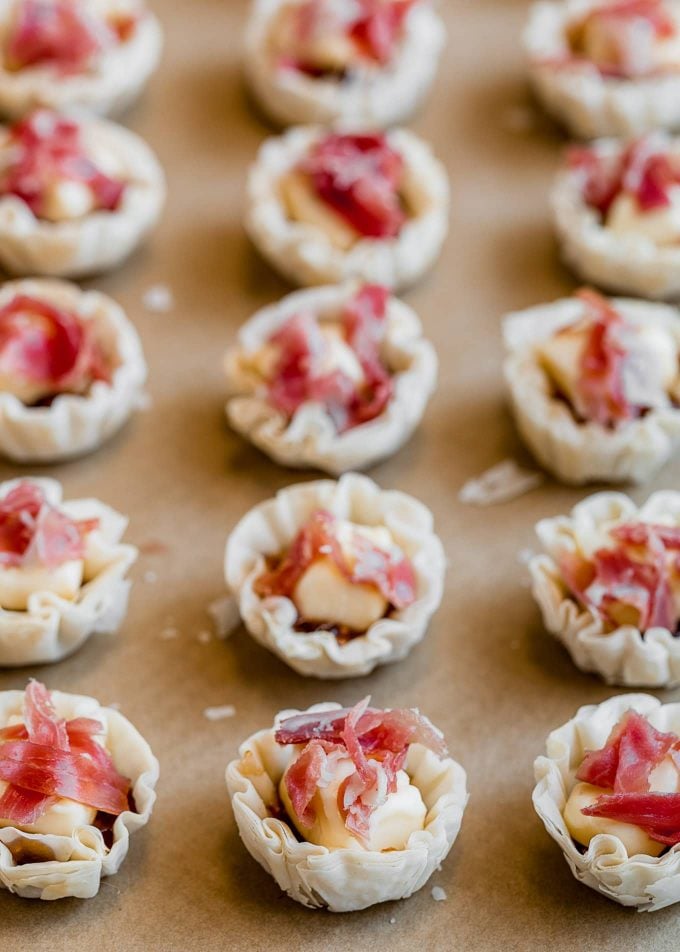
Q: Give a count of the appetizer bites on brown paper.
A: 15